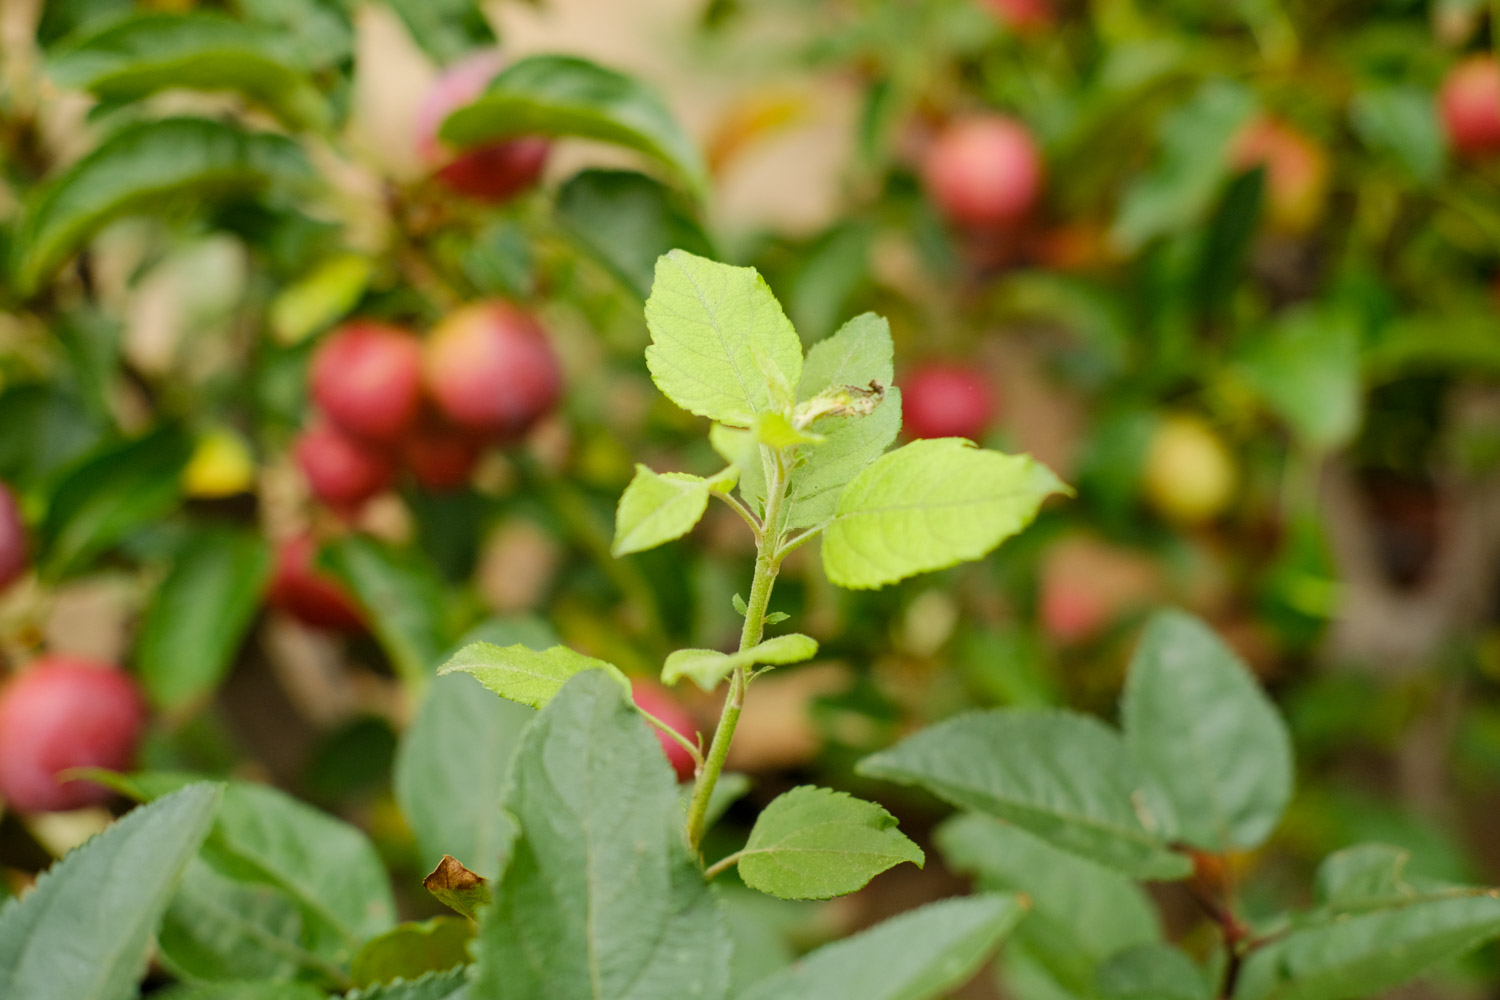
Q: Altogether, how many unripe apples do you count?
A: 1